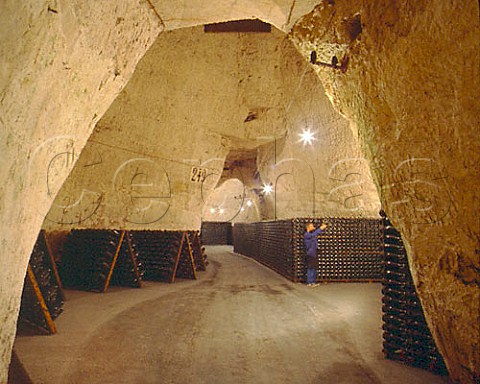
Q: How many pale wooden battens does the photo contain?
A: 6